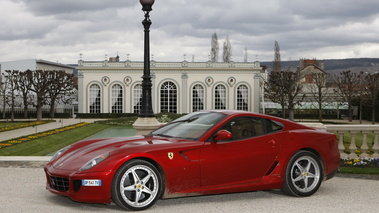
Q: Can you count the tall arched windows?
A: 7